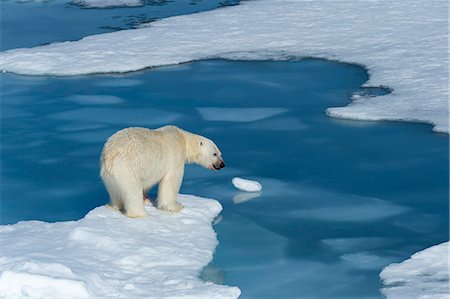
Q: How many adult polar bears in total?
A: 1